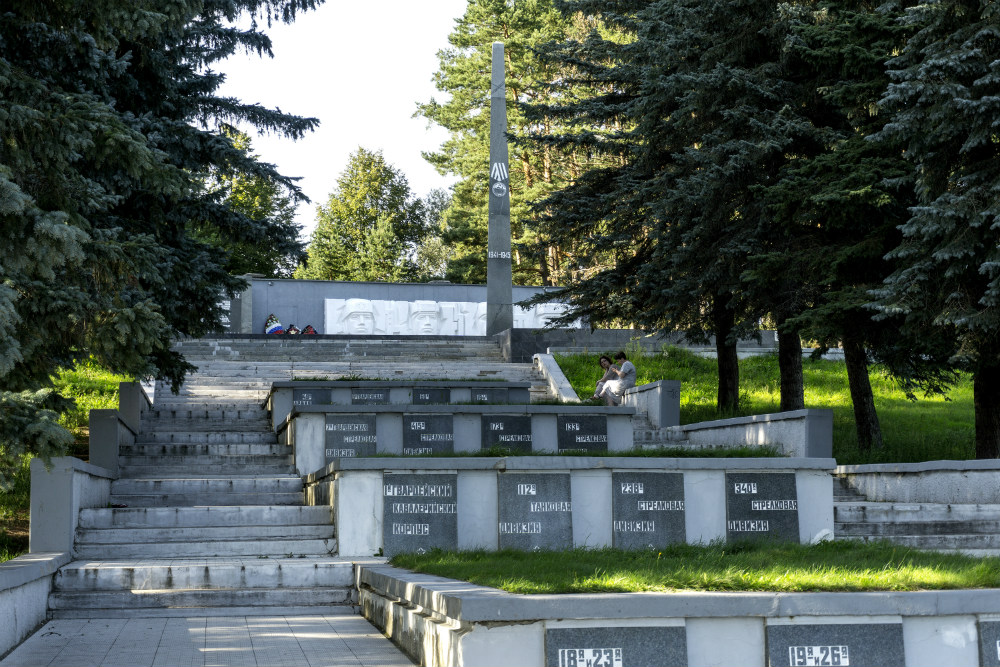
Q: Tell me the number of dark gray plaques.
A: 15